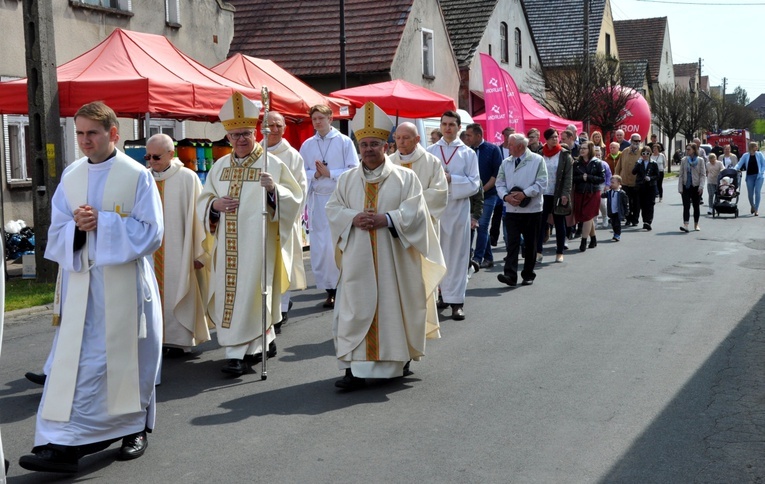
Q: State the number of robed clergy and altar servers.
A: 8